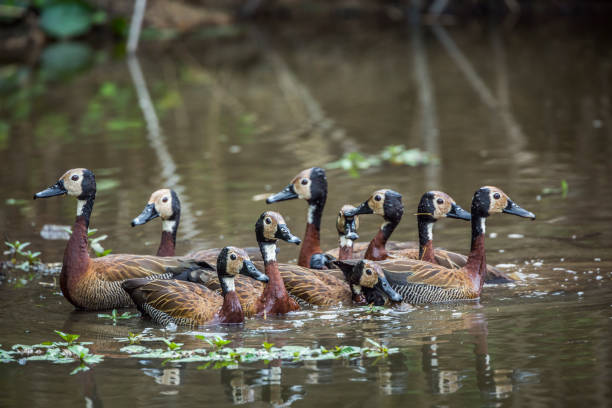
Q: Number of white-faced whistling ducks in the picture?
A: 10